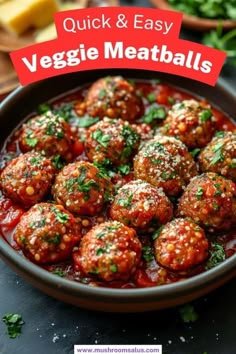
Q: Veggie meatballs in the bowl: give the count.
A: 13